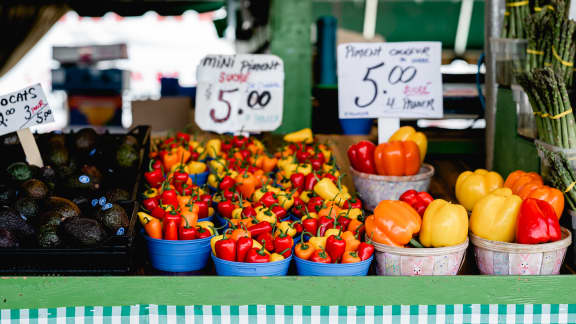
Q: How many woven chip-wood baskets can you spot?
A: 3